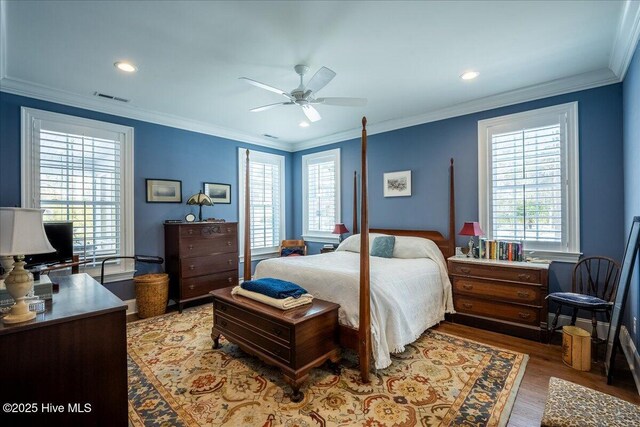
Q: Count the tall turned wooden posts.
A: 4